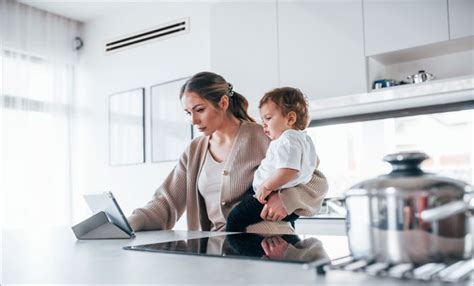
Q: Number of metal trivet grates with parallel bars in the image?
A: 1